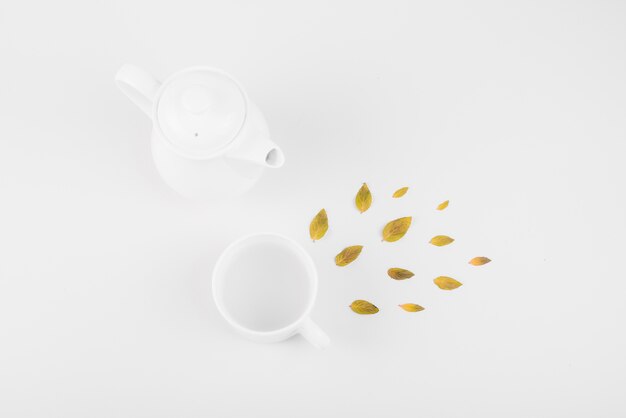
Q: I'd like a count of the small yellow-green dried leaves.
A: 12